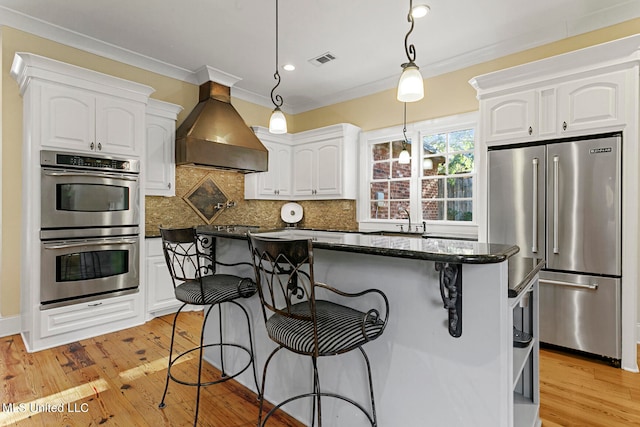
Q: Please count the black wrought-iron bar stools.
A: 2